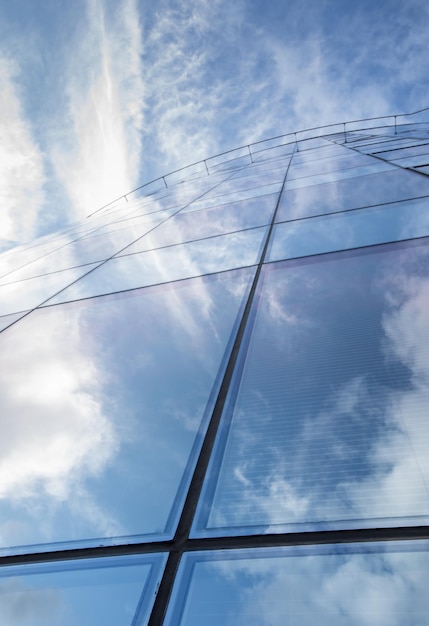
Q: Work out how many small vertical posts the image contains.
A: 7